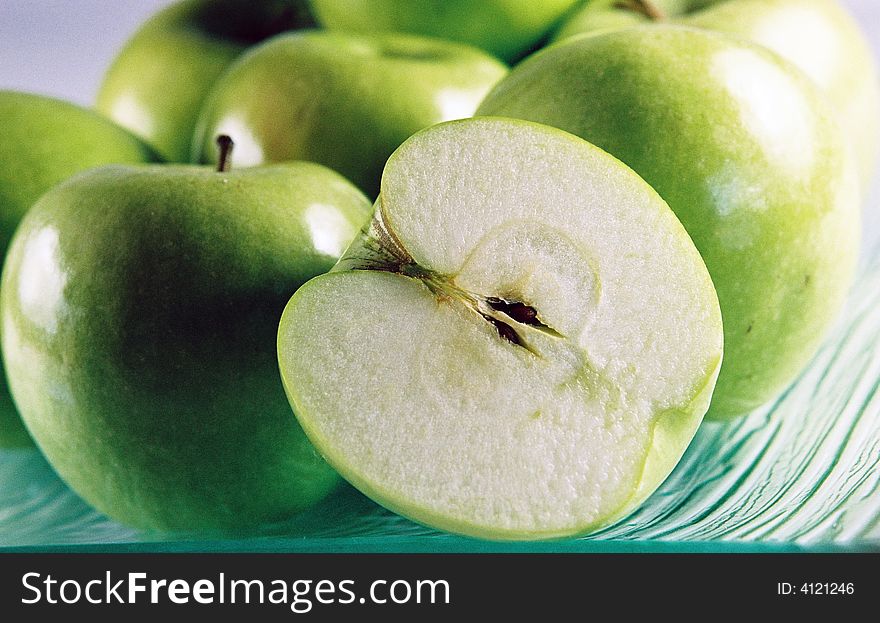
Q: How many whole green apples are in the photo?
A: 7